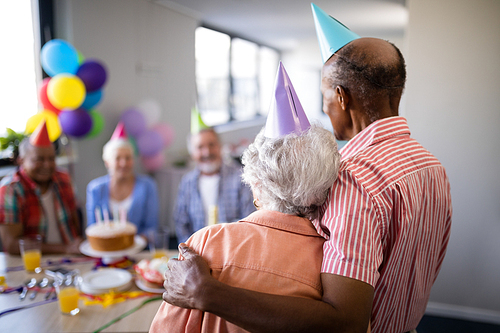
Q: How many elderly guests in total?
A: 5